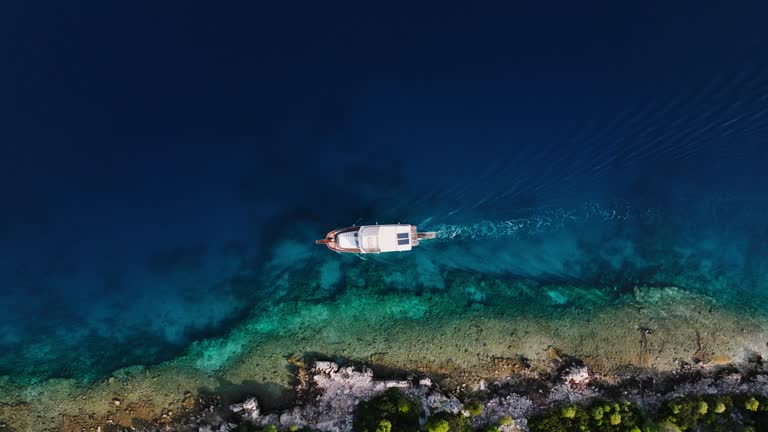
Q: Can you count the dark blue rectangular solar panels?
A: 2